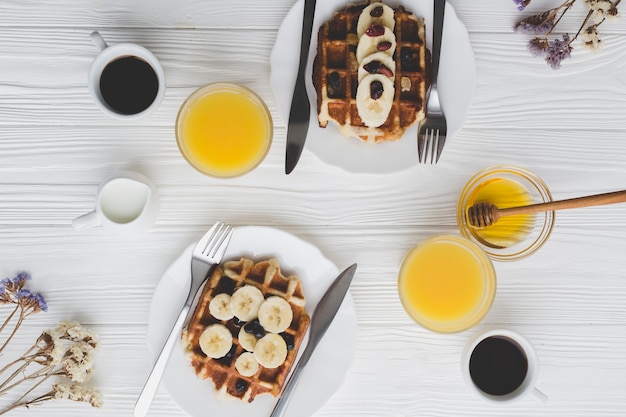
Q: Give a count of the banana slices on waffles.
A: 11